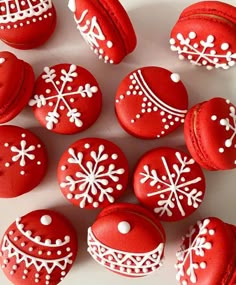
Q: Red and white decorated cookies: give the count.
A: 13